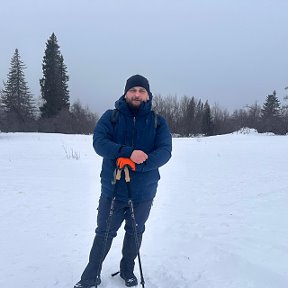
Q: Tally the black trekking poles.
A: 2